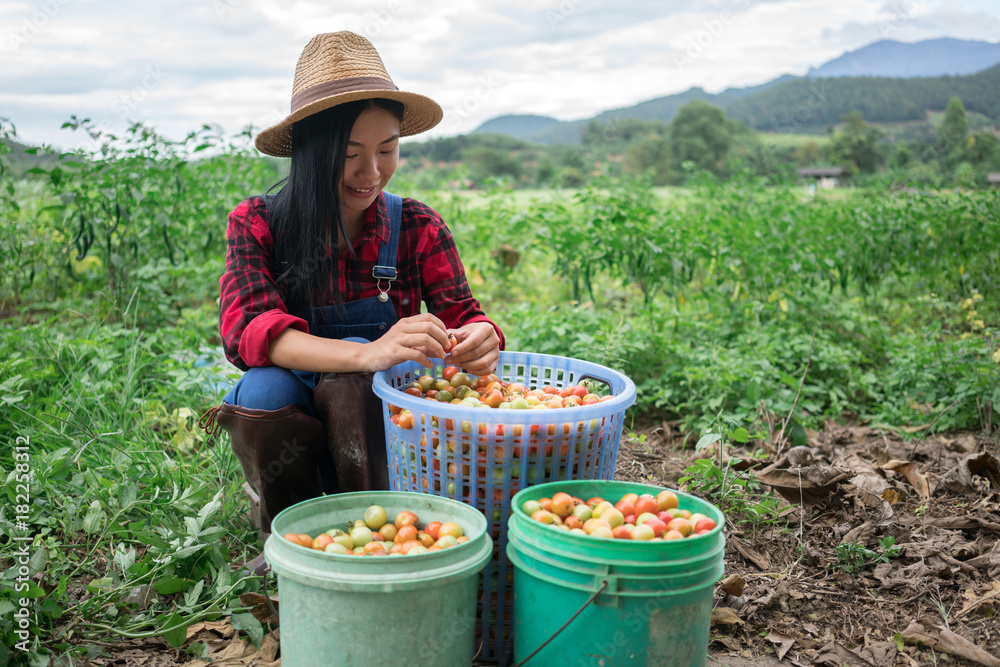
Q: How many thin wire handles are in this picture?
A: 2